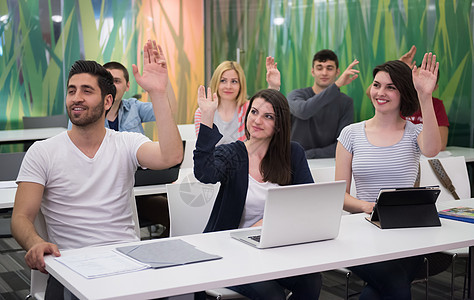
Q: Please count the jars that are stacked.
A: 0